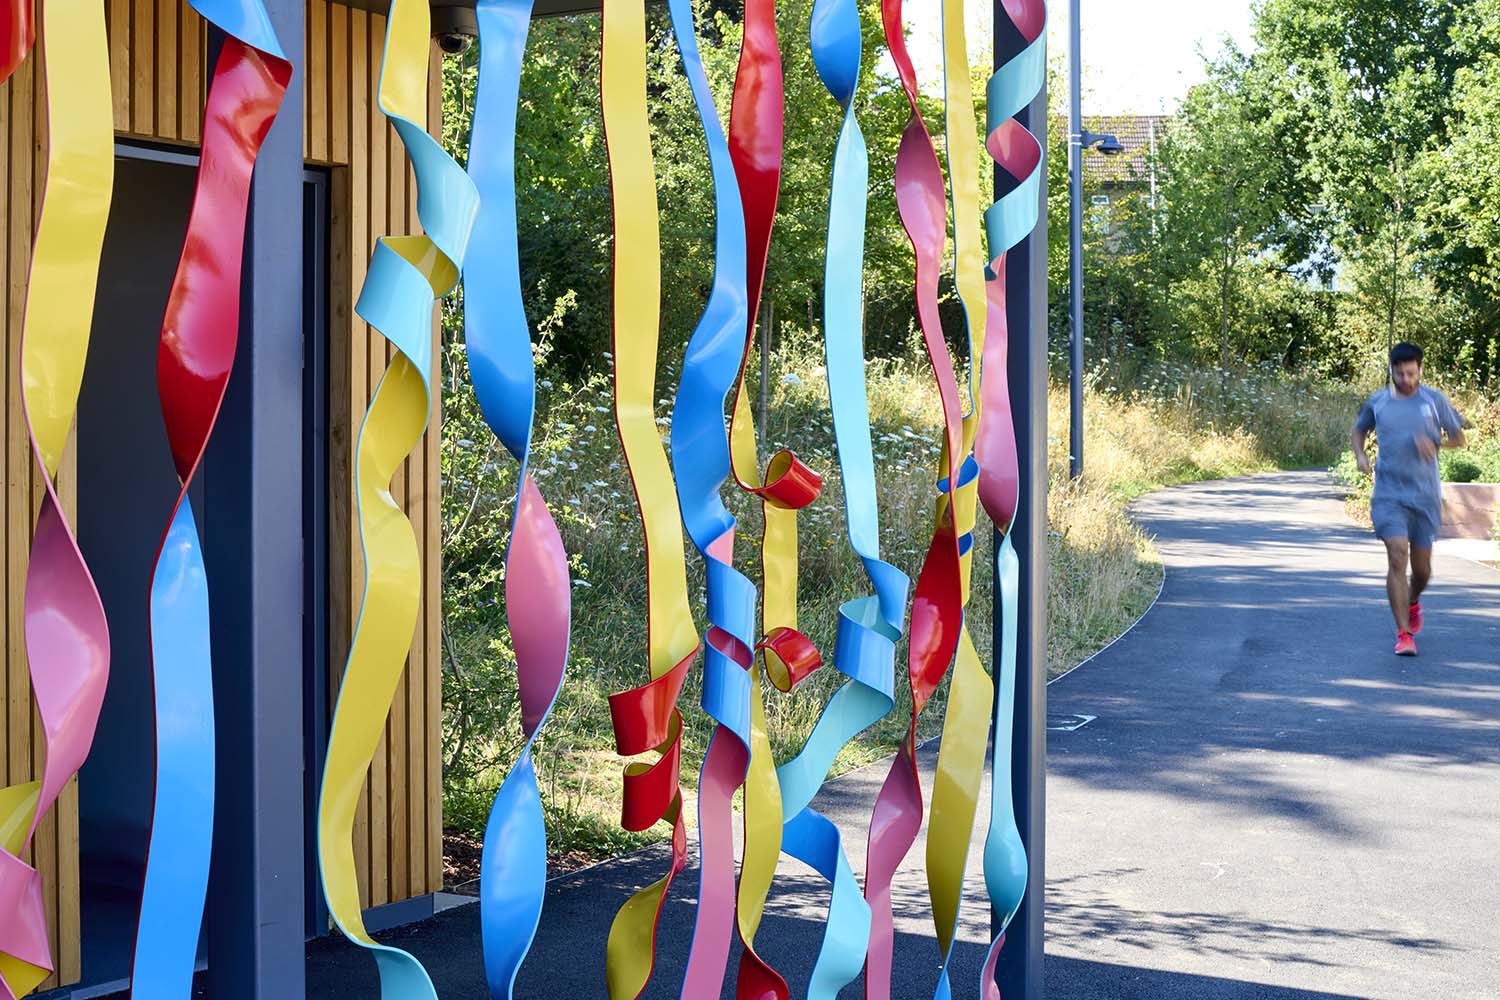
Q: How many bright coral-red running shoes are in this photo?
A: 2